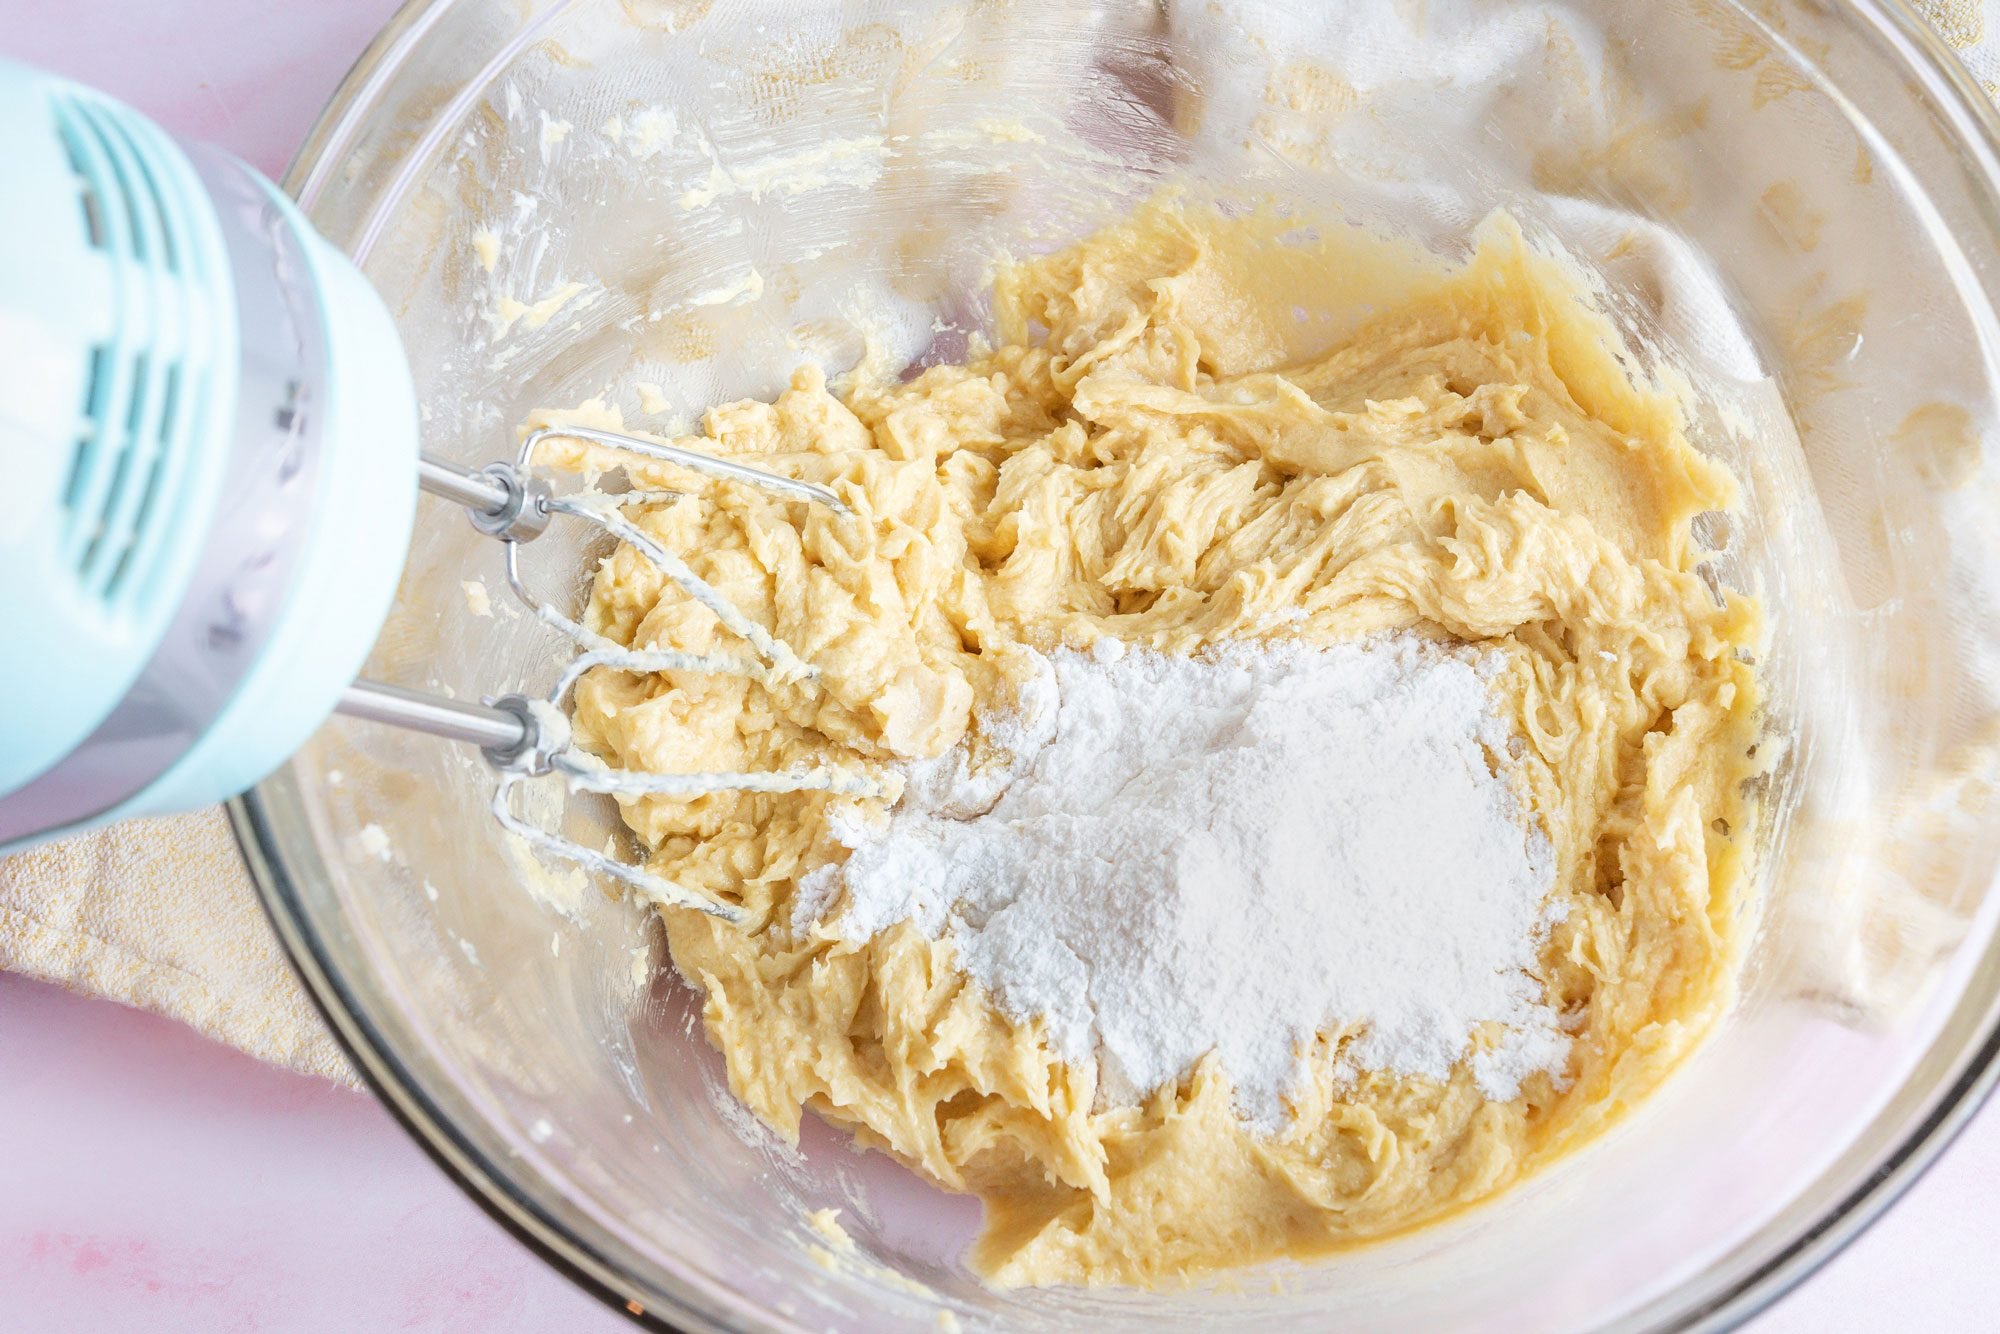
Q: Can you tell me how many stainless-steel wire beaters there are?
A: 2